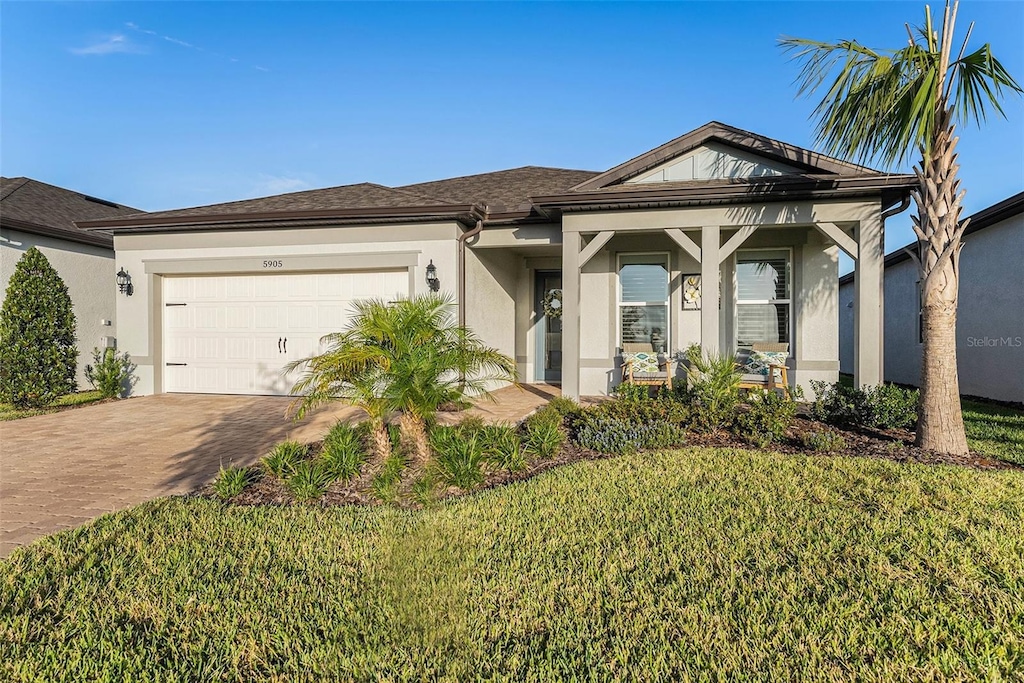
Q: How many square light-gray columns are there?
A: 3